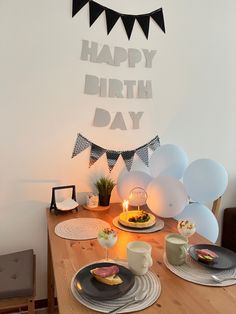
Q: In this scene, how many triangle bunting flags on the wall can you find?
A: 12